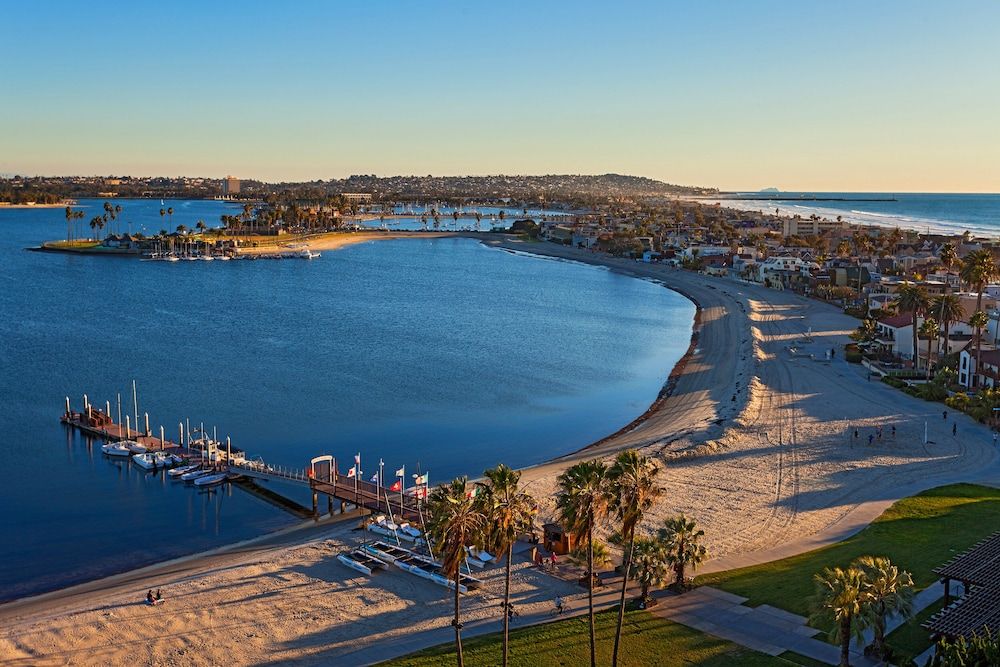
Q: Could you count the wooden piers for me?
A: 1